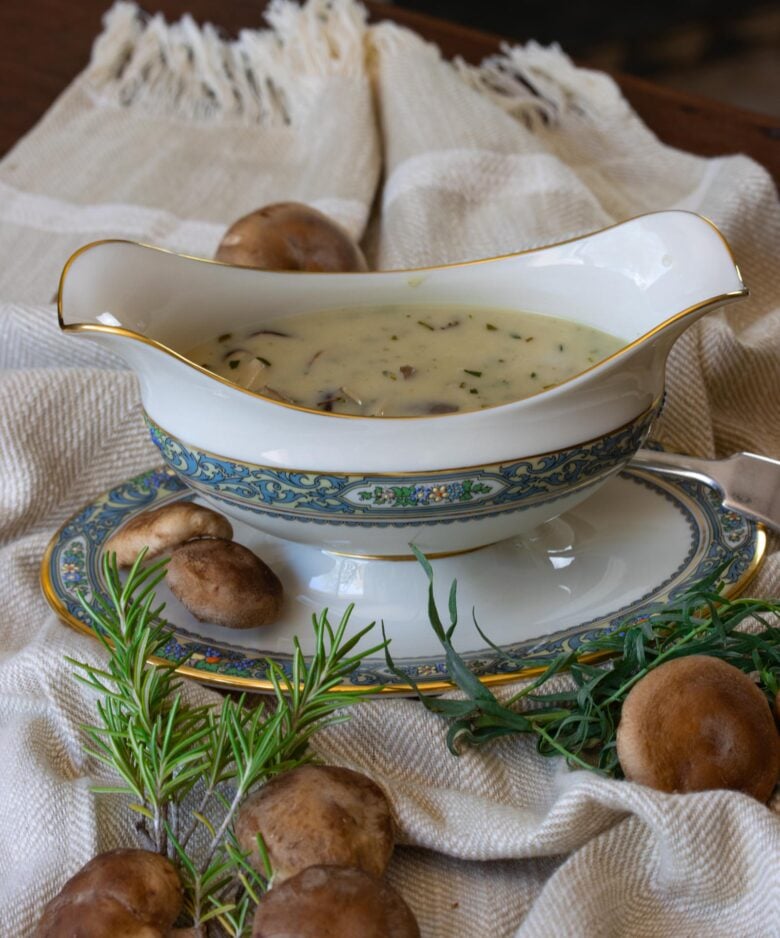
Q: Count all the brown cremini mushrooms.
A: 7